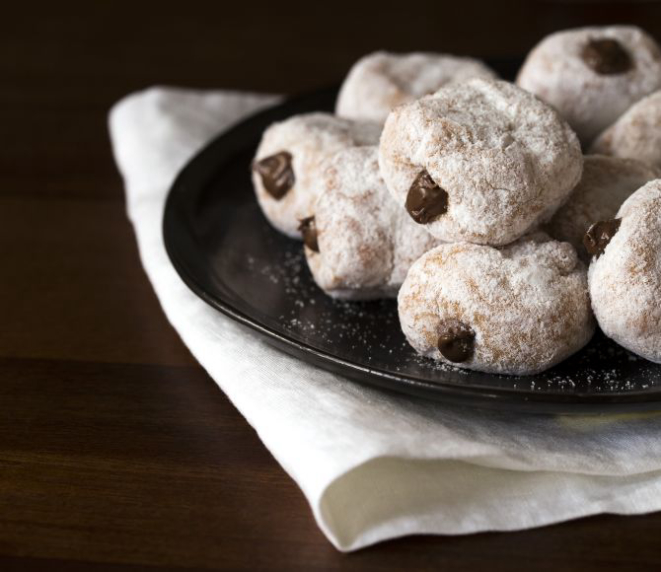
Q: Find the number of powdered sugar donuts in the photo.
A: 9